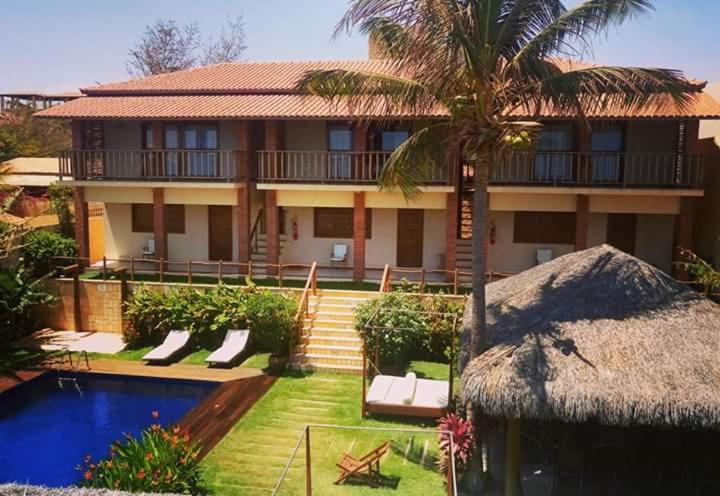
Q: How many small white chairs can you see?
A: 3